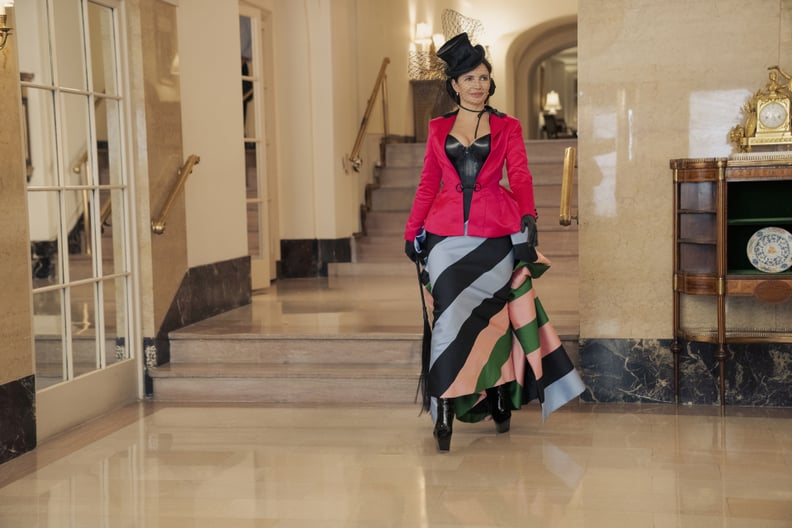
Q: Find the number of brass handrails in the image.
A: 3